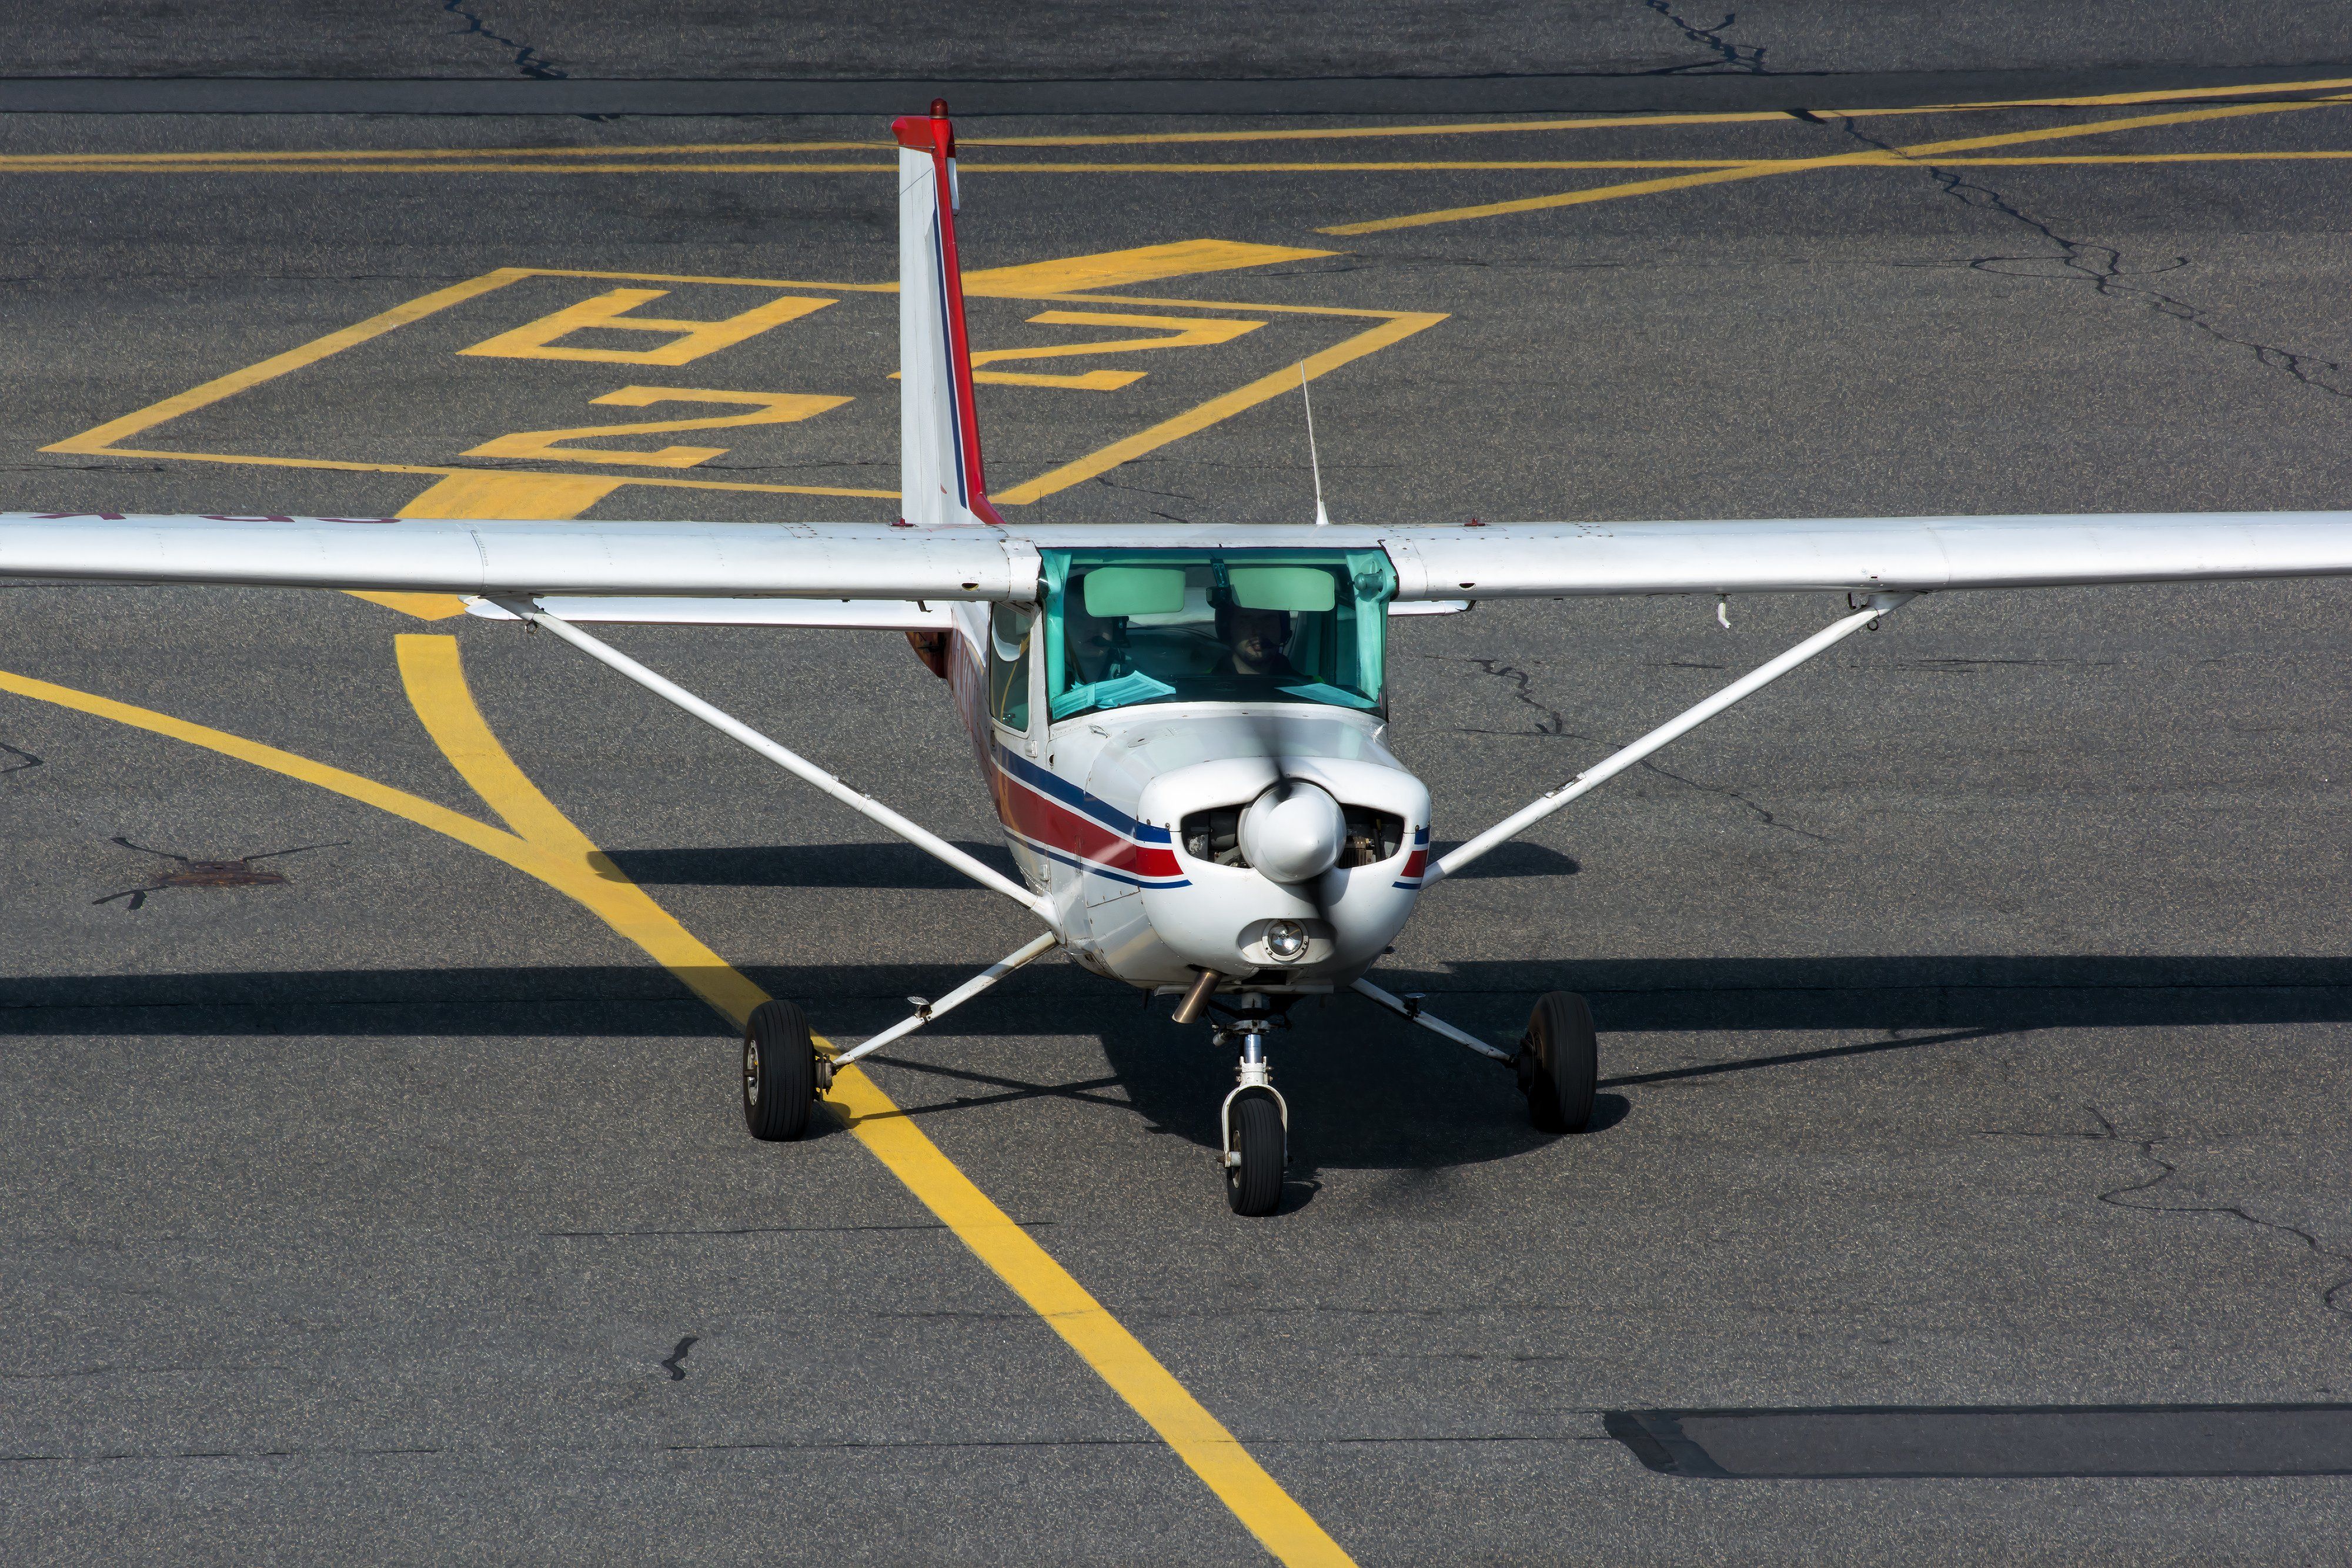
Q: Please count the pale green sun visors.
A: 2